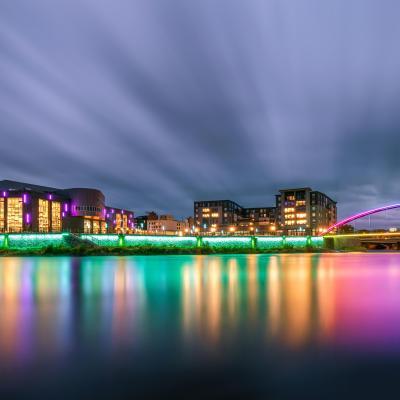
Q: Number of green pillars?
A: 6